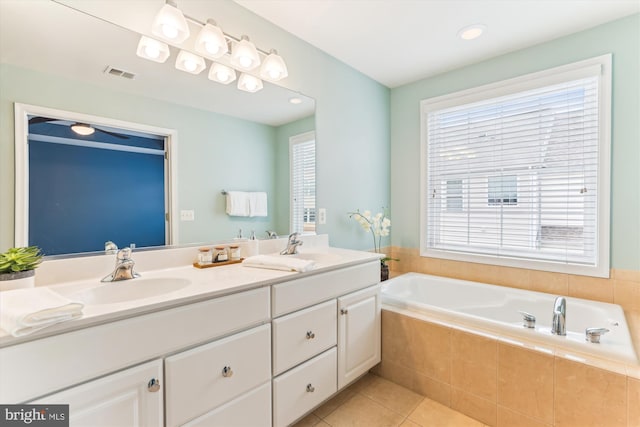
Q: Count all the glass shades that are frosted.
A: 4